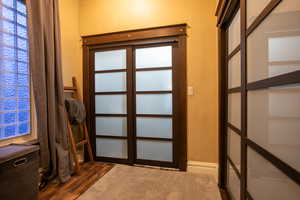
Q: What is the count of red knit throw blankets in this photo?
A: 0